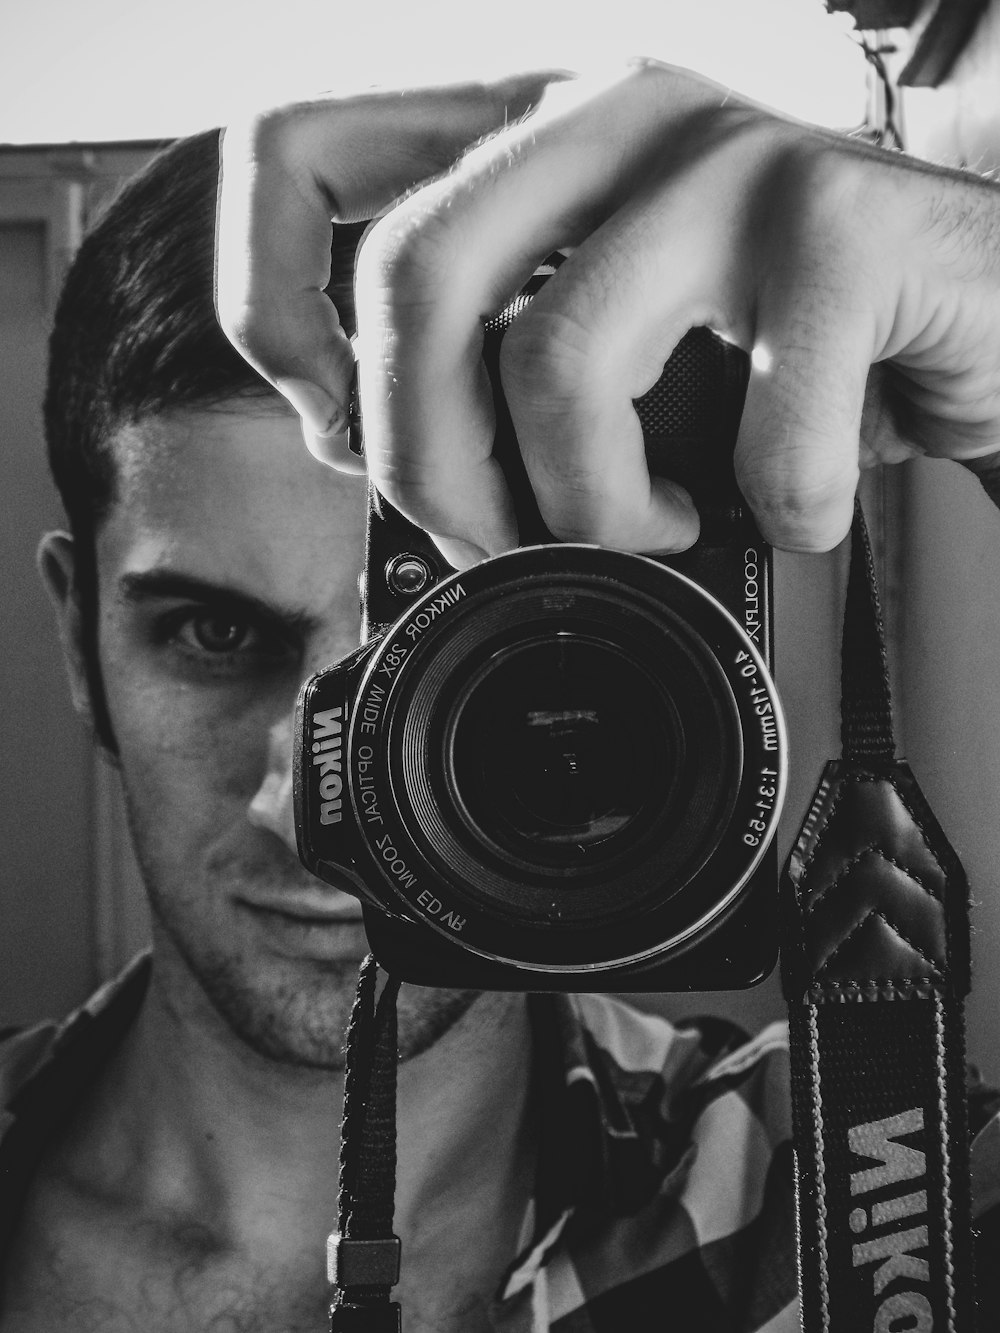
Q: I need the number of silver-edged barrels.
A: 1